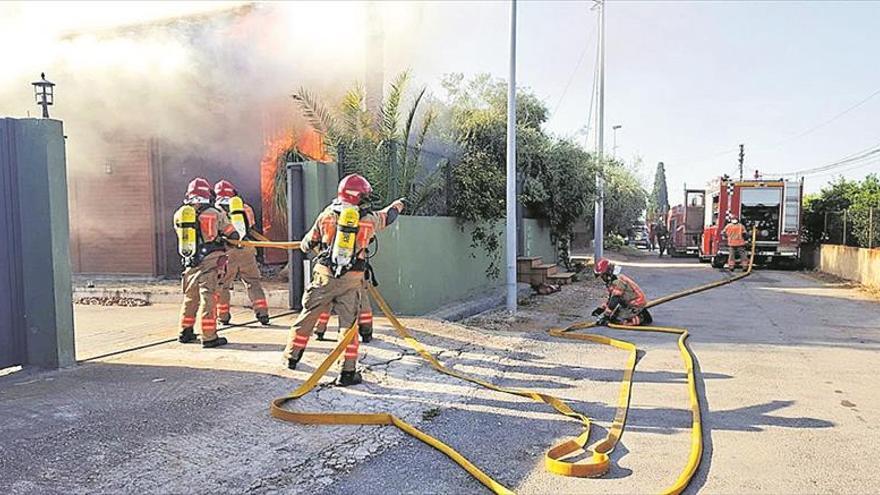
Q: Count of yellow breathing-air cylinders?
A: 3